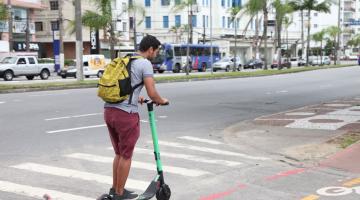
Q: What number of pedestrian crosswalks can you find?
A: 1